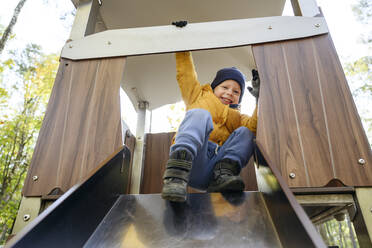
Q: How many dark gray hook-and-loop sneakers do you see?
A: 2